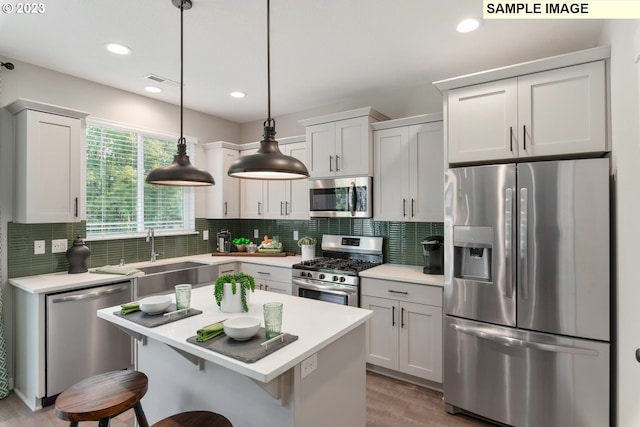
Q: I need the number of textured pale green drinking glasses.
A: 2